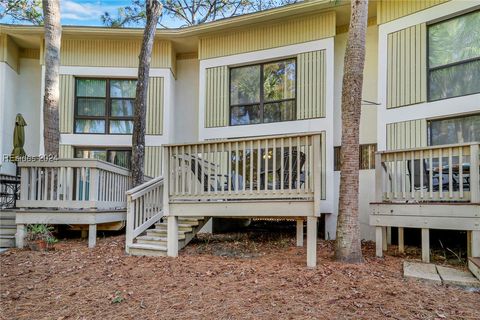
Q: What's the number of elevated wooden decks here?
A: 3